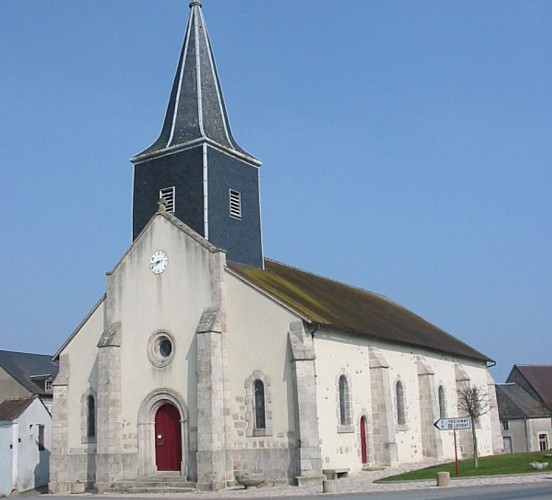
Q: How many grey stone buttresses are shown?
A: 8